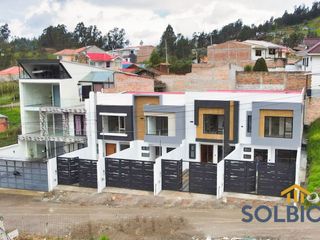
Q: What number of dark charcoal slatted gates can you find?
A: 4